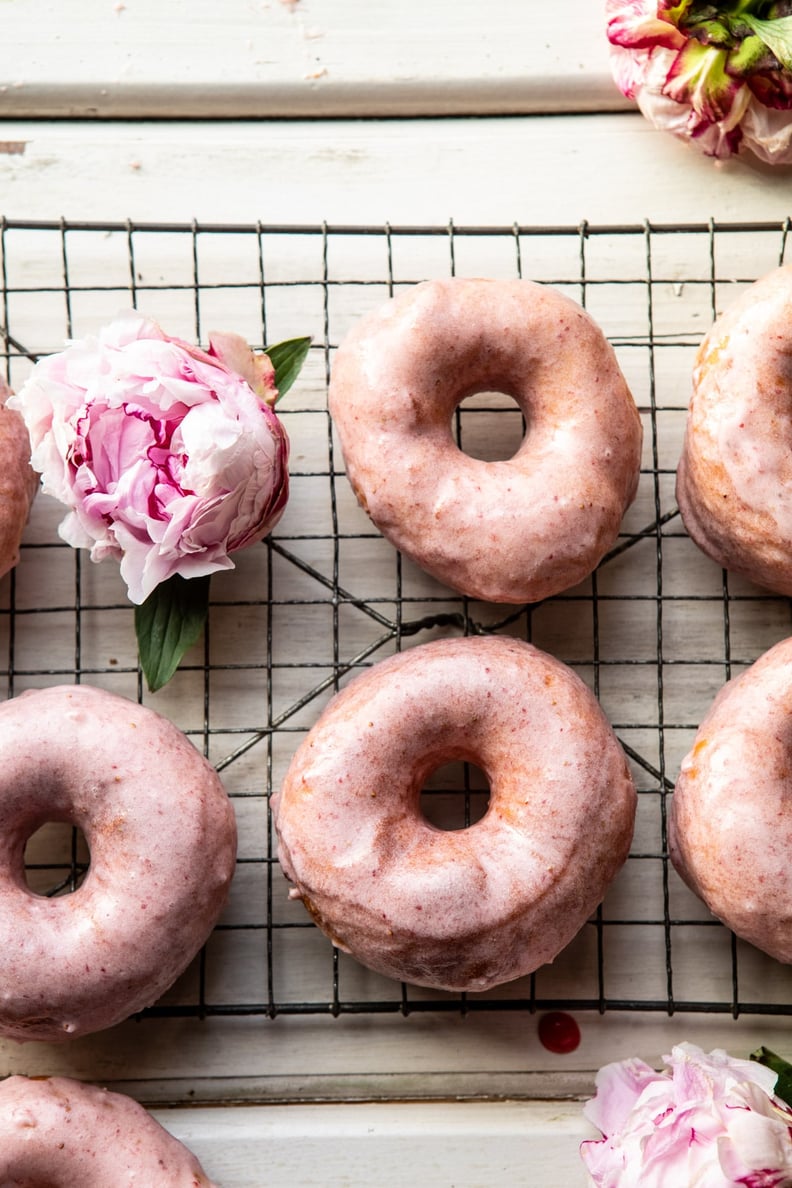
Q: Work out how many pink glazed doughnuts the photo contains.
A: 7